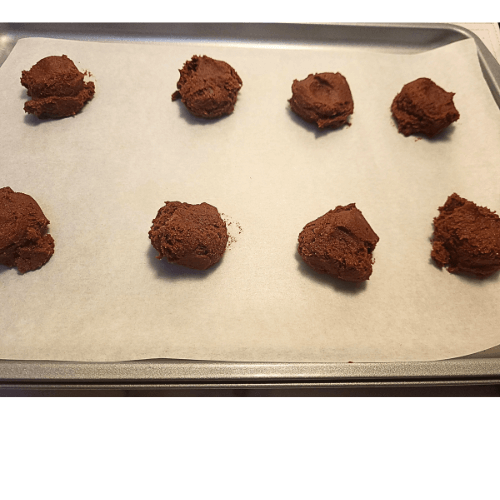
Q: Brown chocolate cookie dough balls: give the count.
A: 8